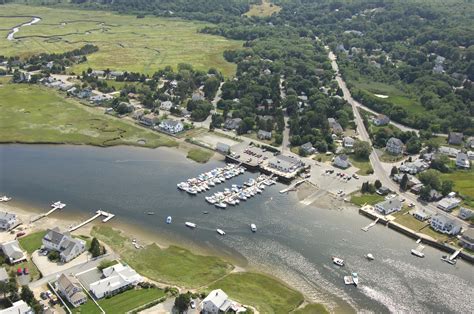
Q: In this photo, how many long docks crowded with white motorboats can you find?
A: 2